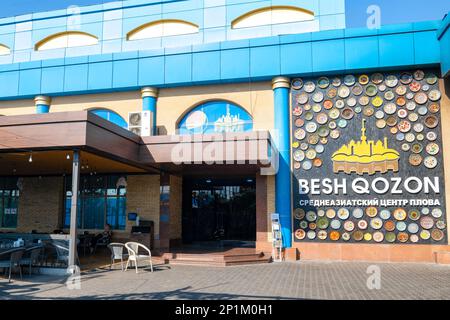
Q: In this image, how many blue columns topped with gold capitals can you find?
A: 3